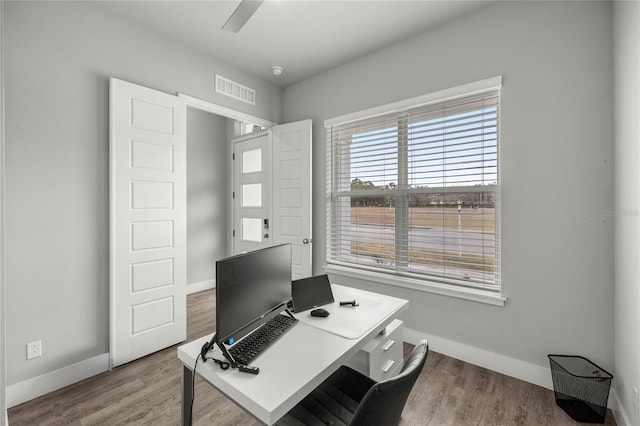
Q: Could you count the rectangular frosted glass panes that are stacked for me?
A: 3